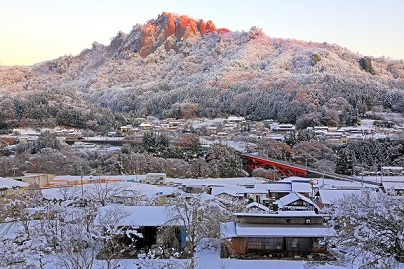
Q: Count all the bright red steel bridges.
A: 1